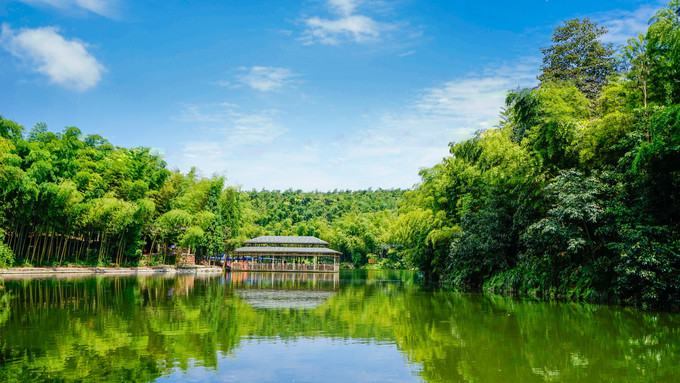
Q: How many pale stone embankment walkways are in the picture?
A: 1